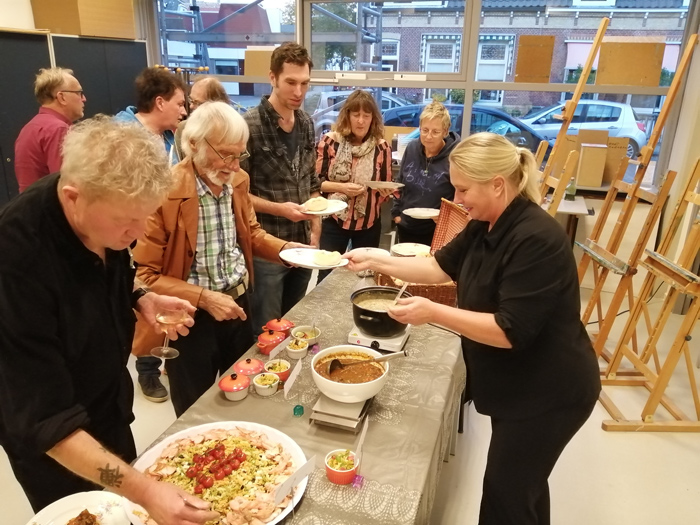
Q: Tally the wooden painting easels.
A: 3